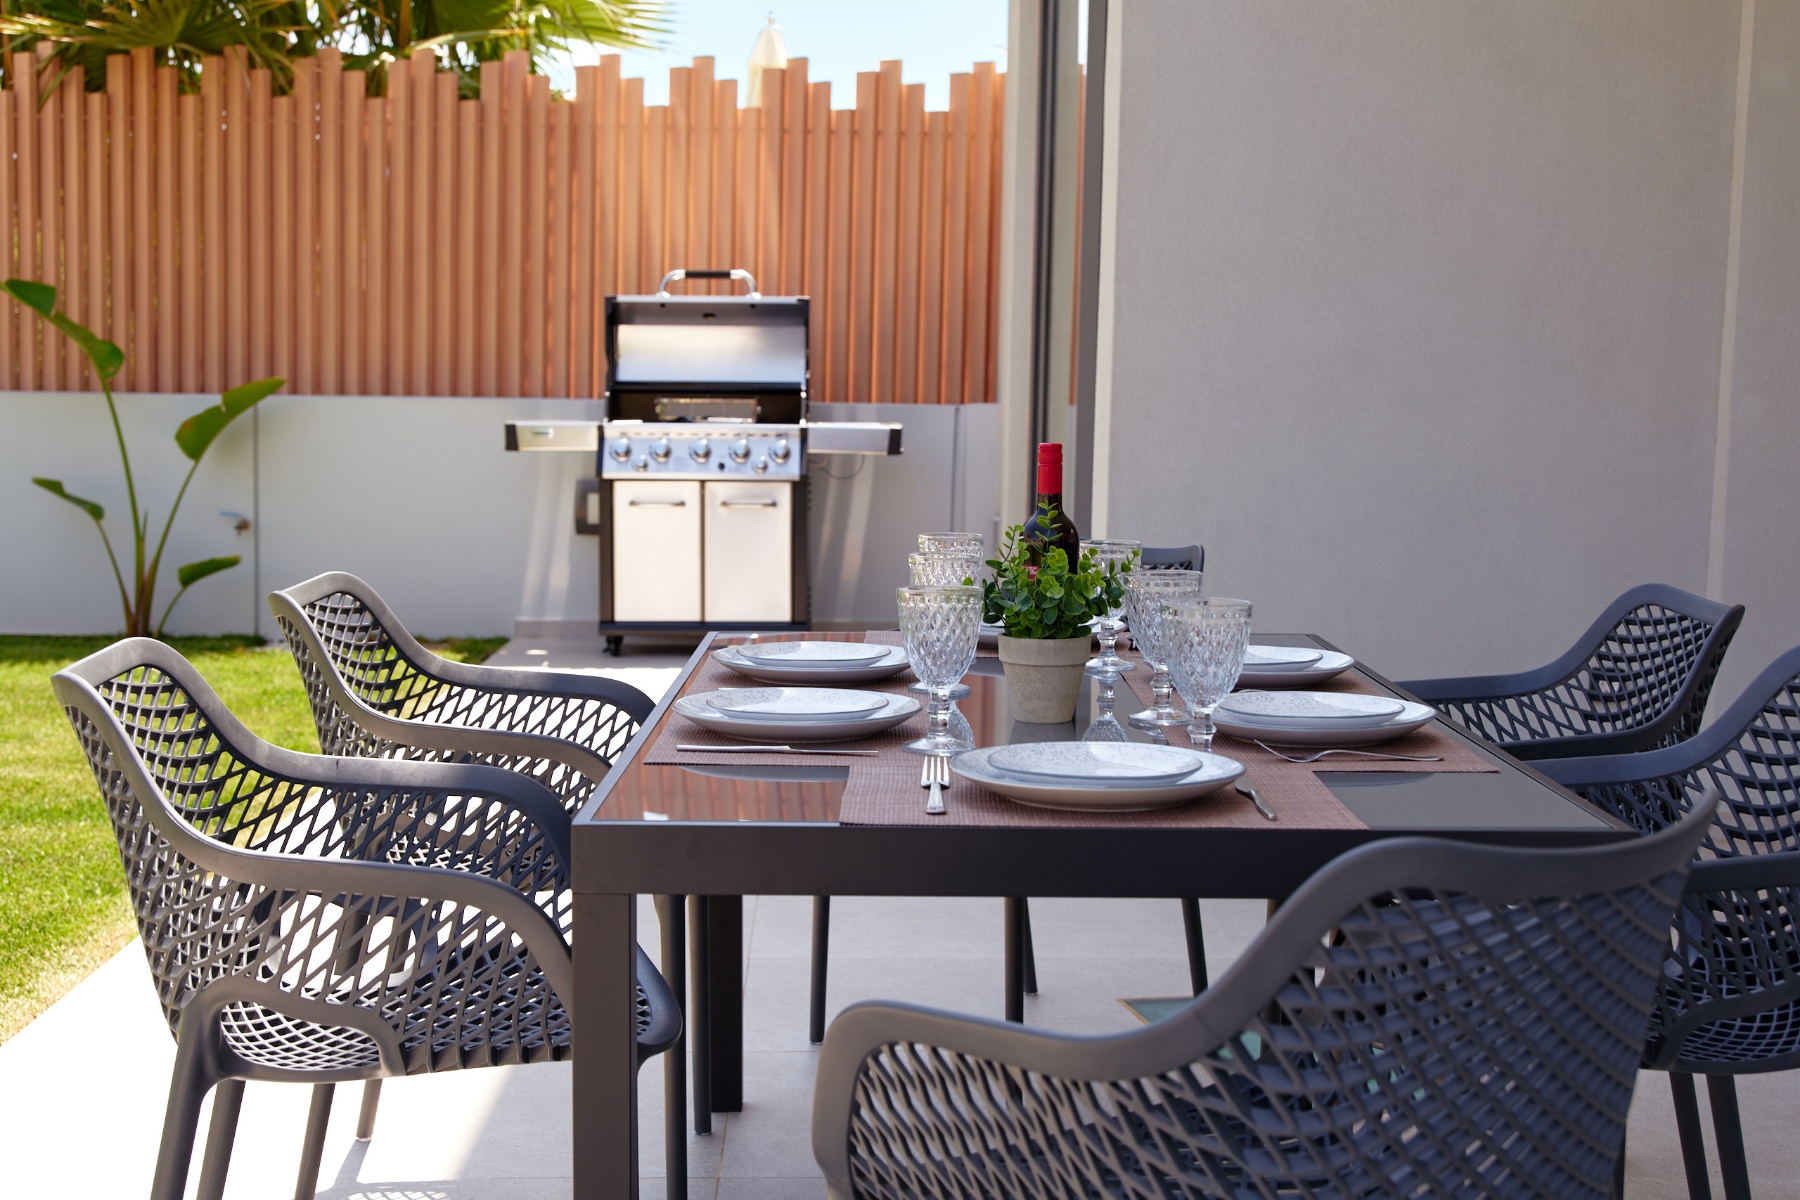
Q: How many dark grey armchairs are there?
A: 6